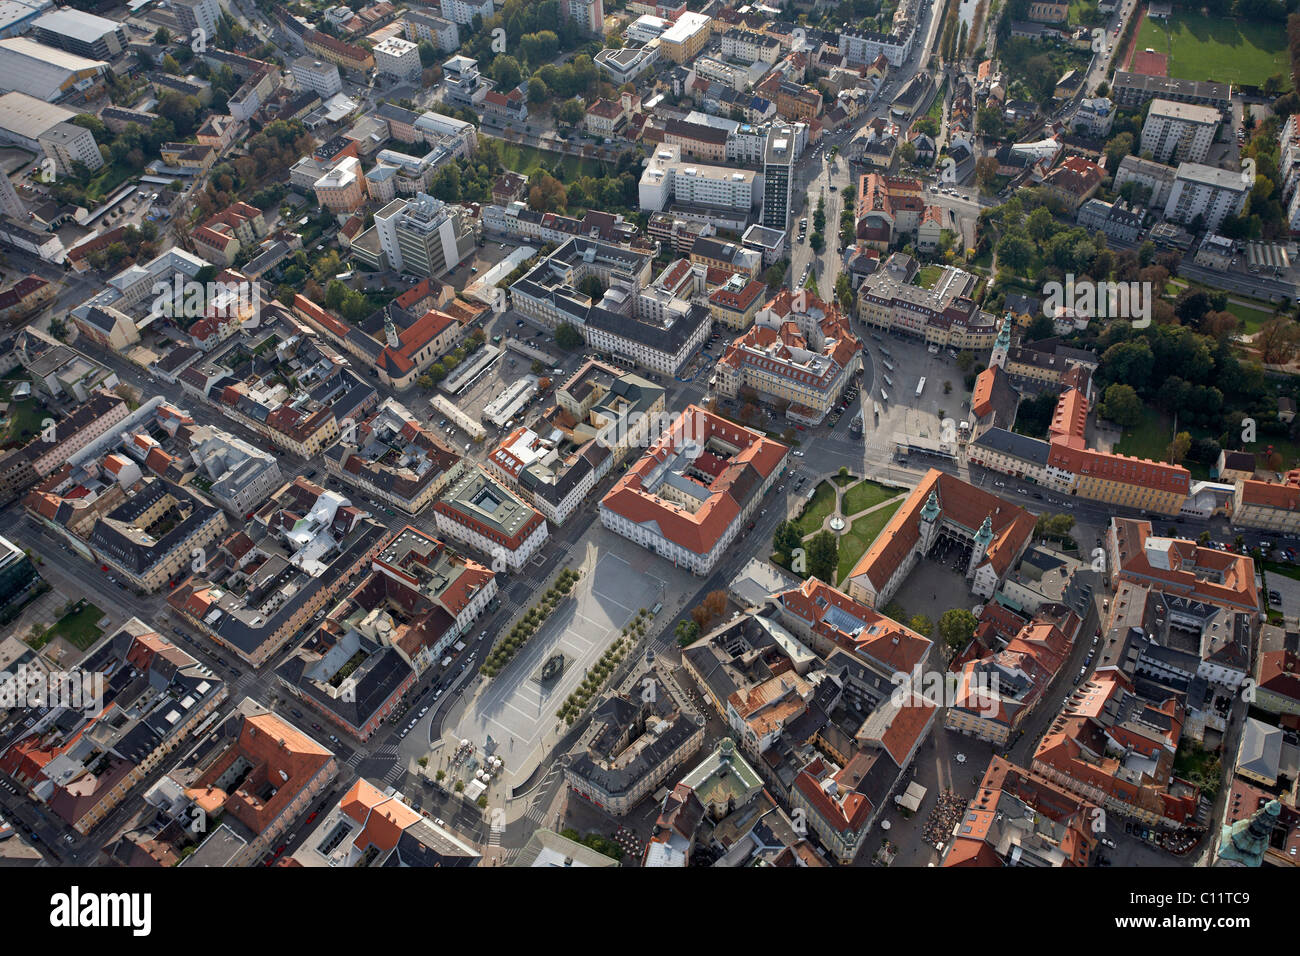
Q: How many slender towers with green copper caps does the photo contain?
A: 5